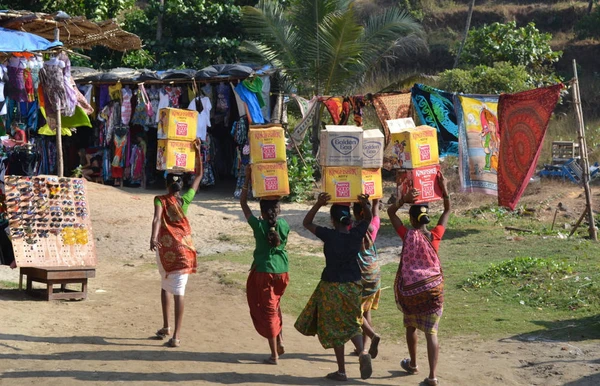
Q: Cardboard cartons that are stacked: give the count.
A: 10